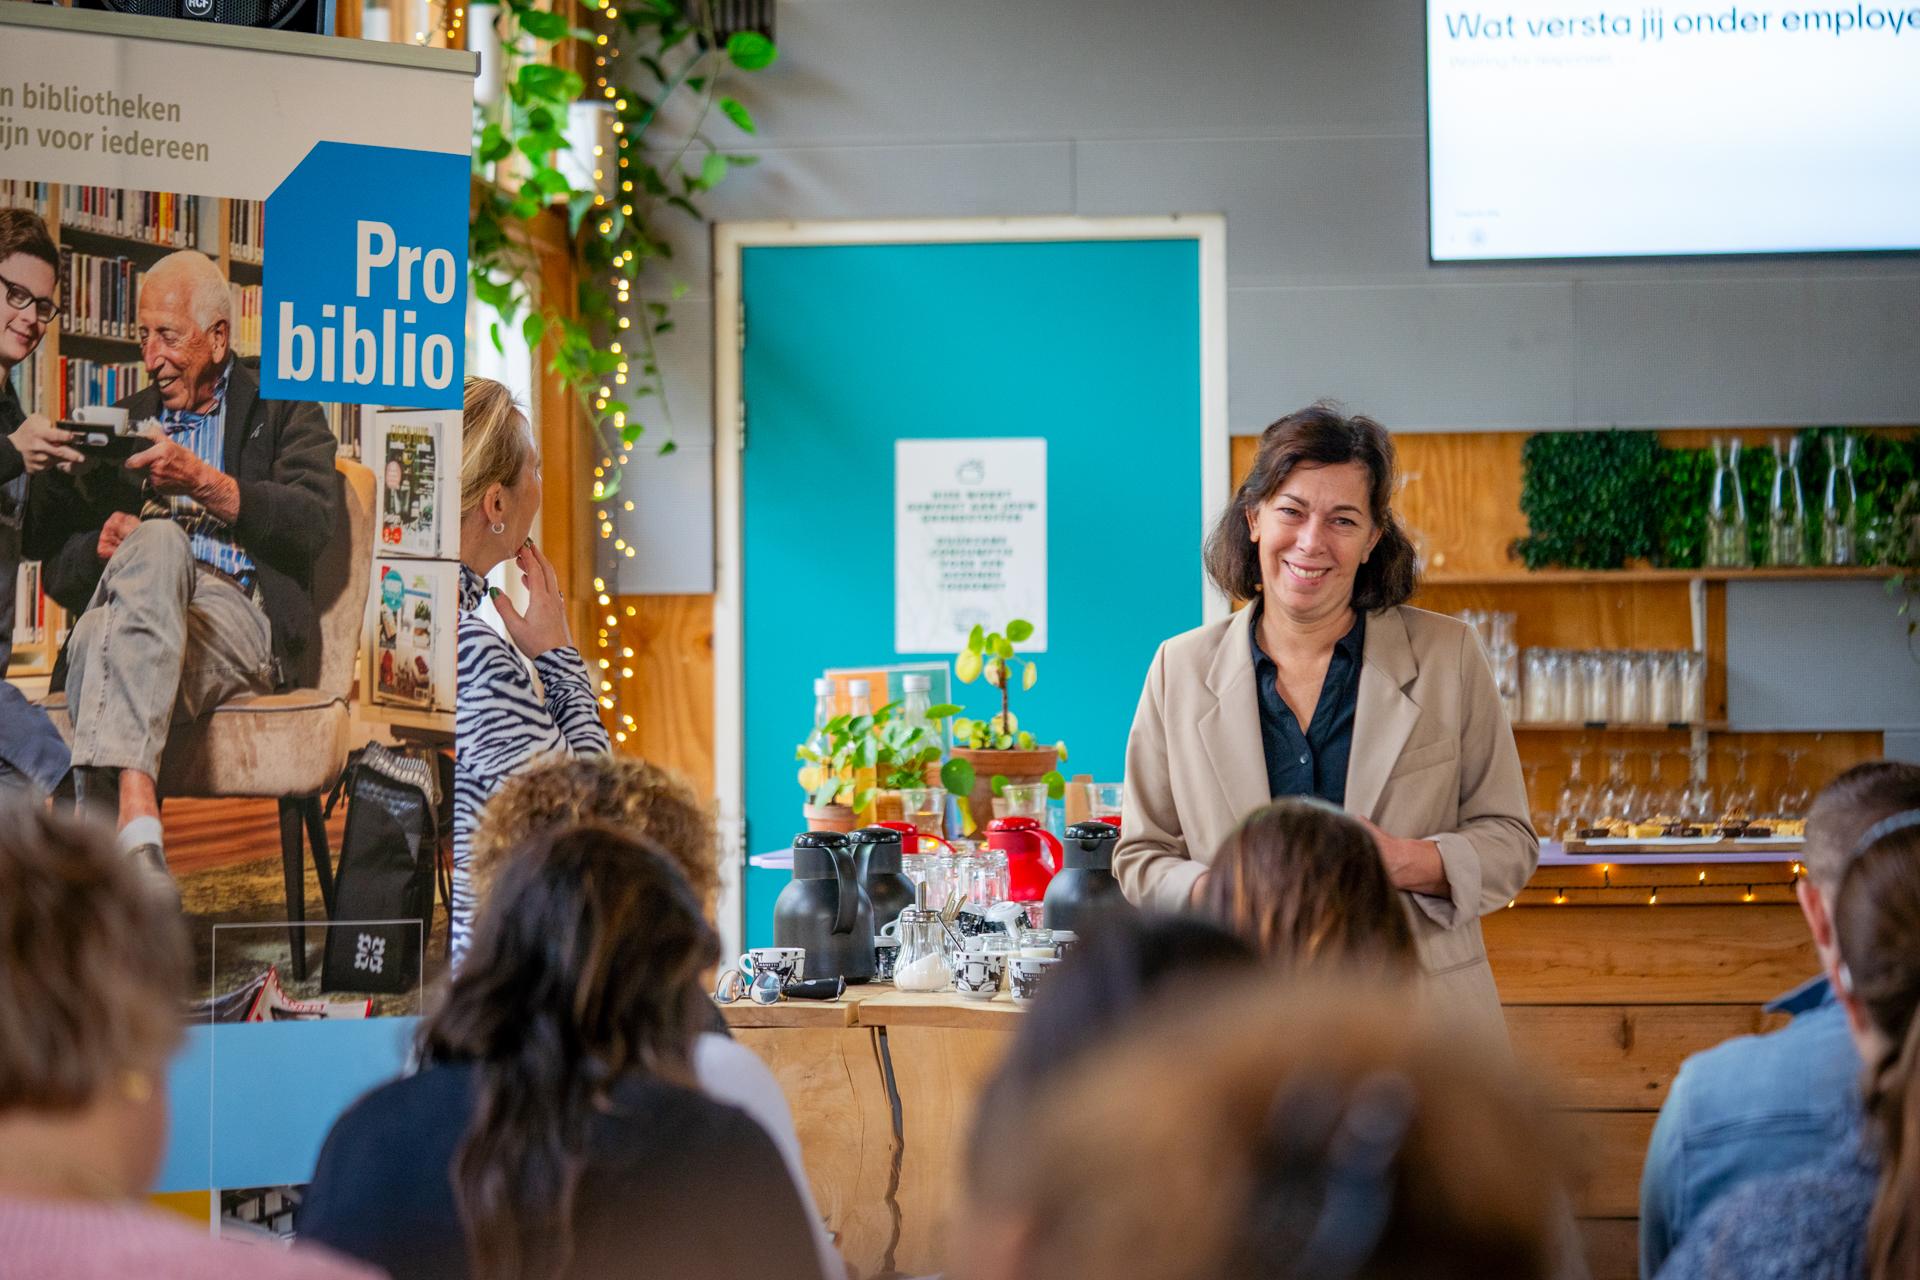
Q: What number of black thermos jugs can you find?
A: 3